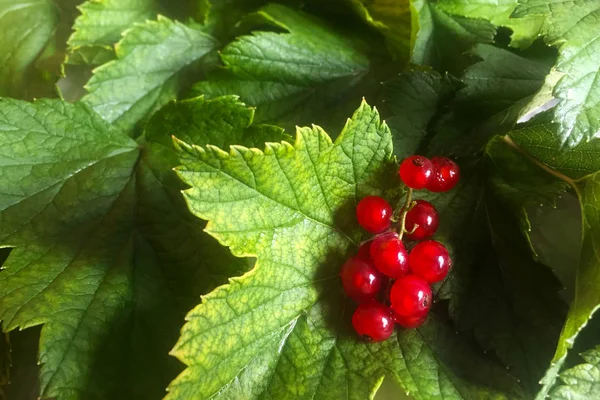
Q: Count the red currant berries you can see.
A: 11